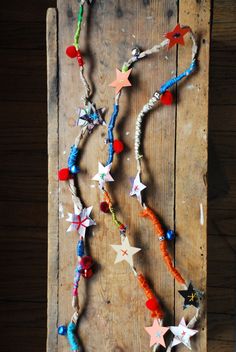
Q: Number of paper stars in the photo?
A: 10